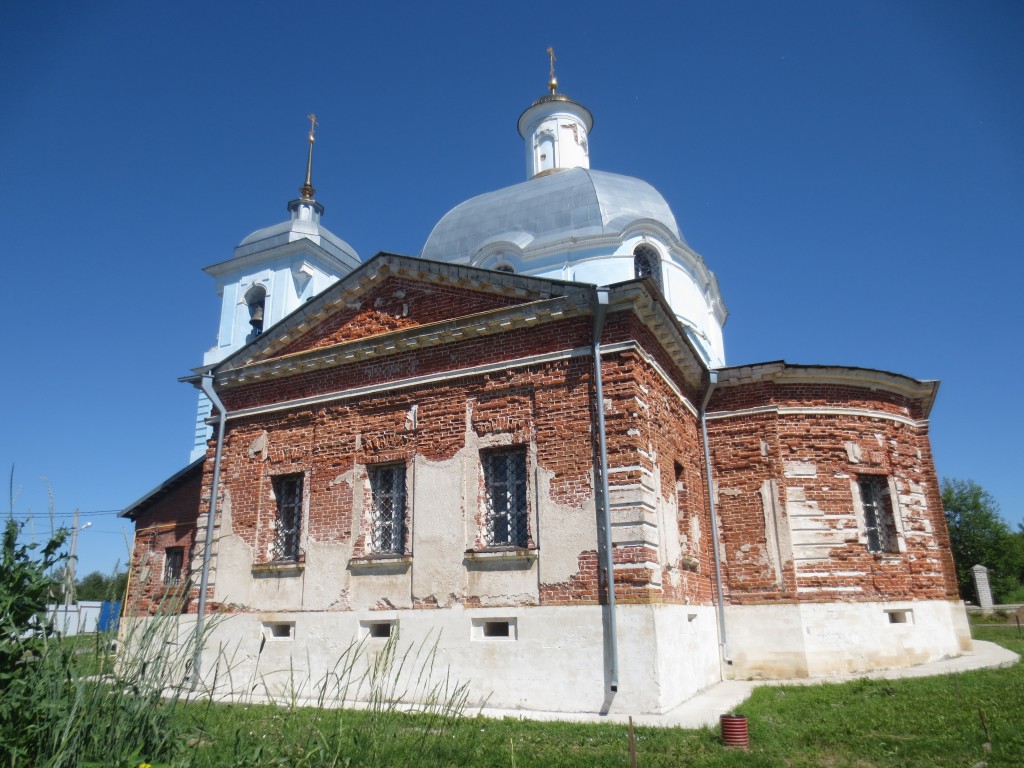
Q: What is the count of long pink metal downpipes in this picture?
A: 0